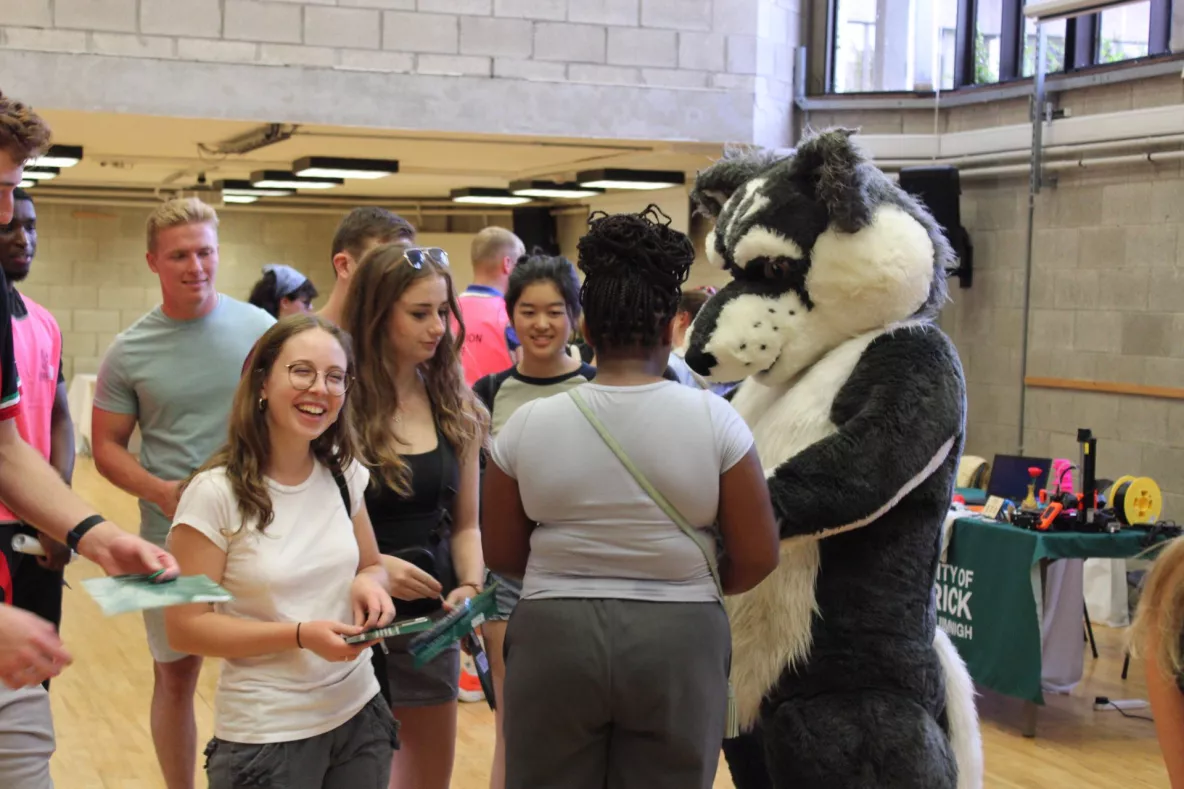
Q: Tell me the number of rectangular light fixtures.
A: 10